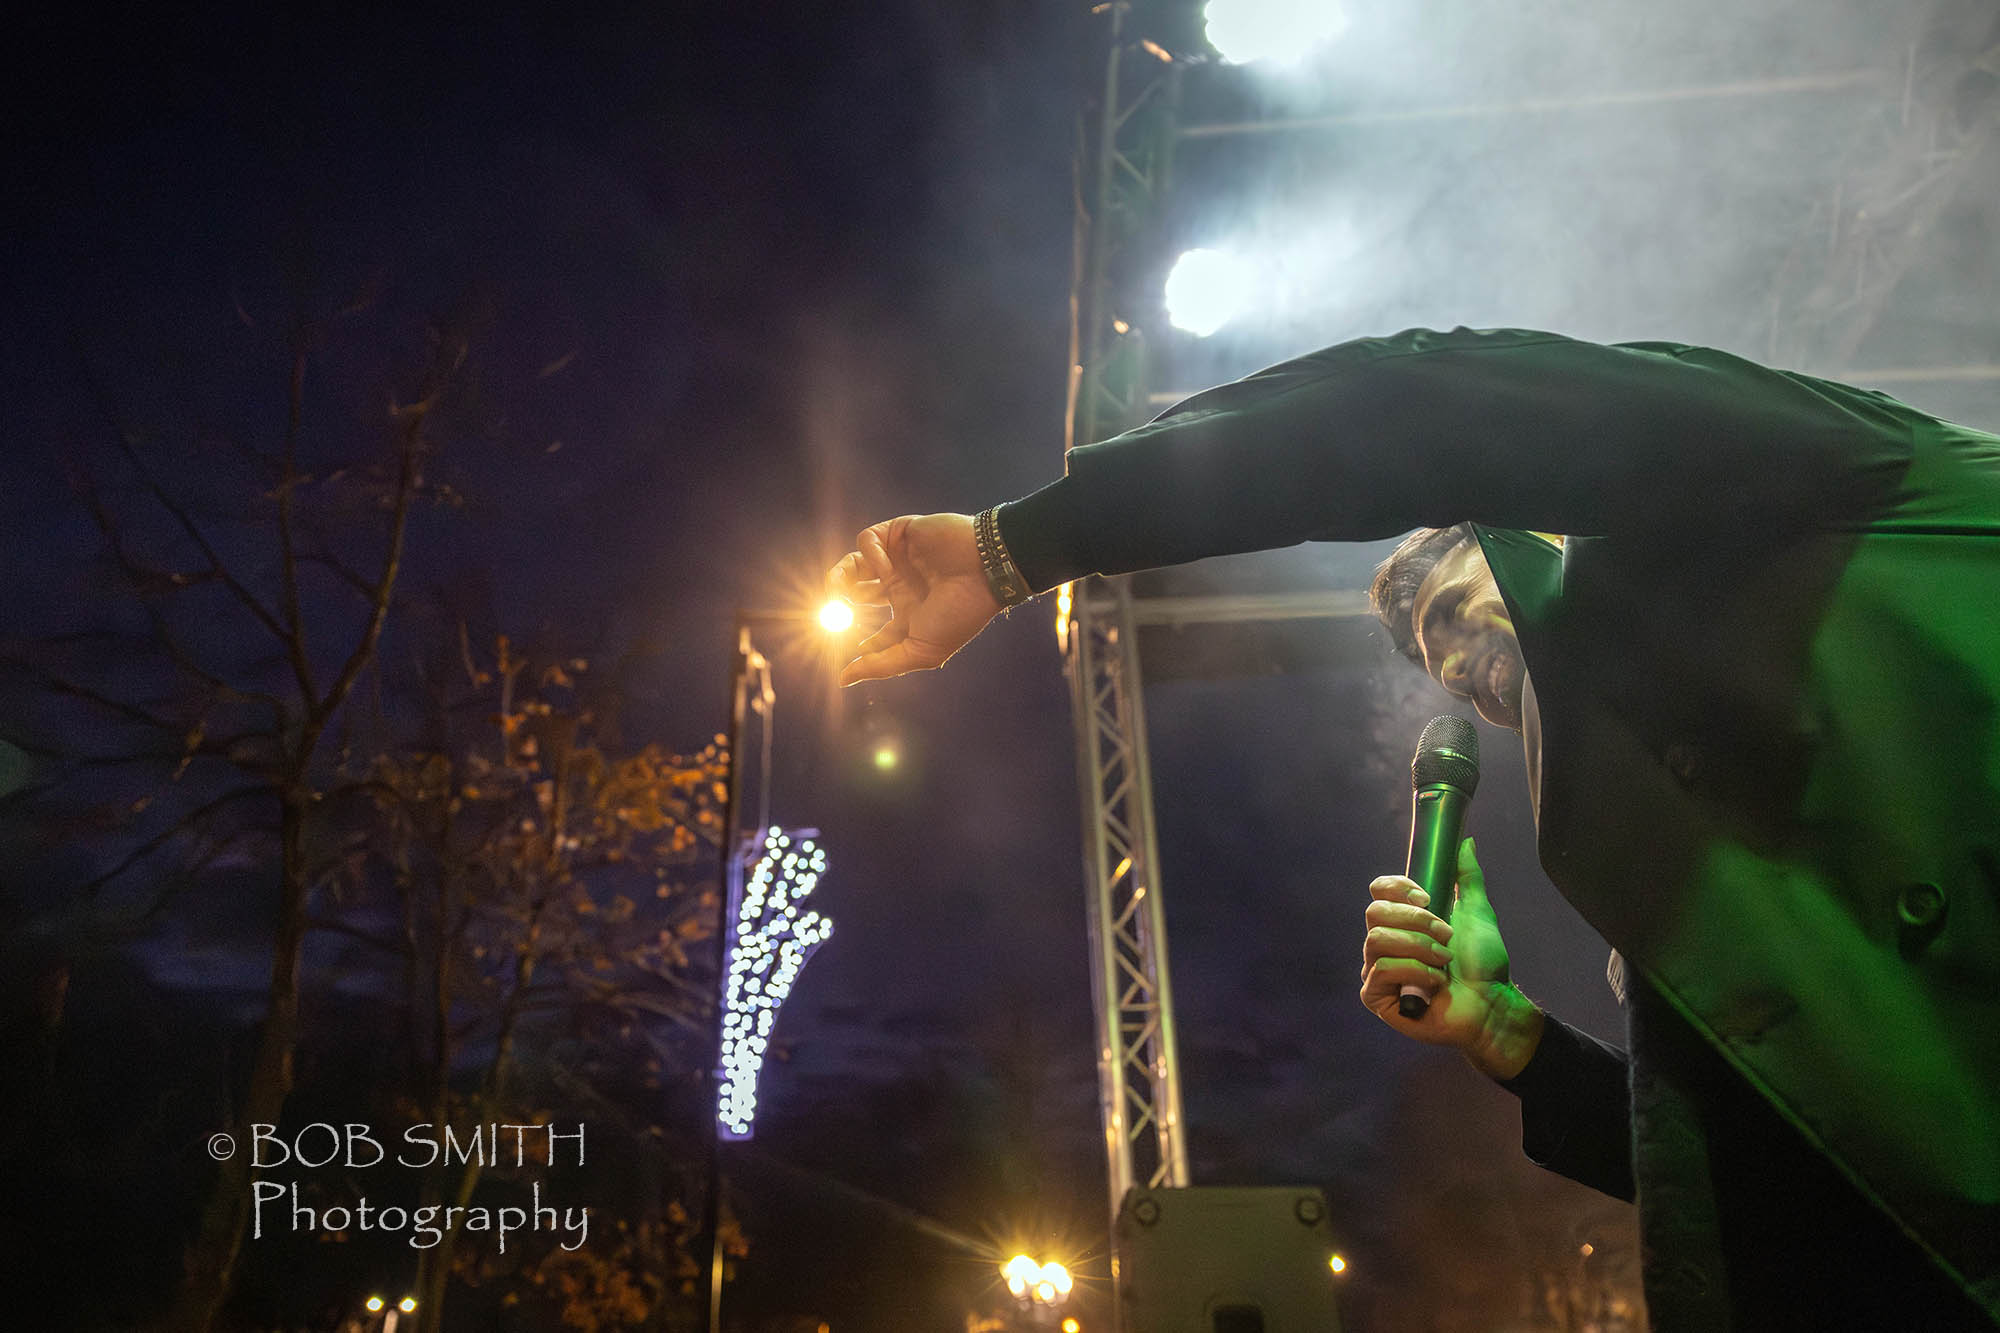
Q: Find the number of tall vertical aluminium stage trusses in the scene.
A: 1